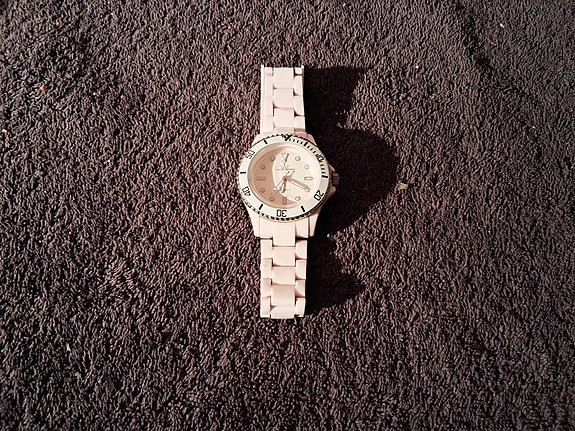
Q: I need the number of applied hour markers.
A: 12